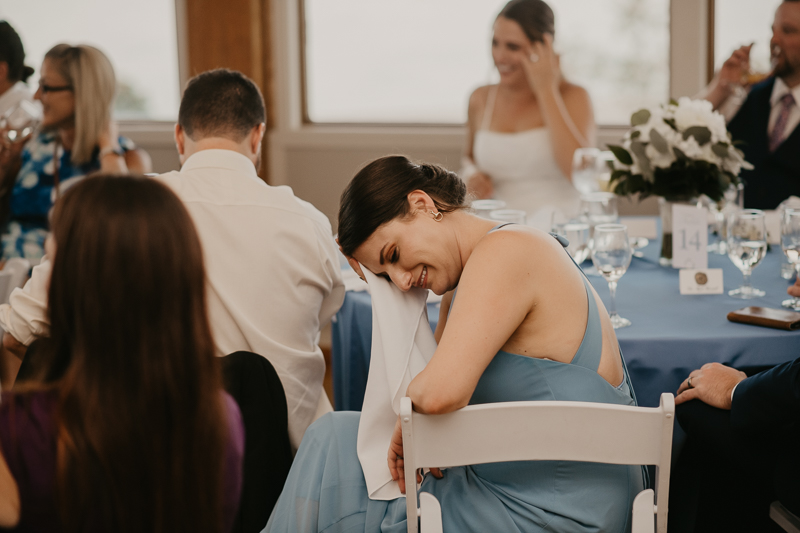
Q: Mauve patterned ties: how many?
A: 1